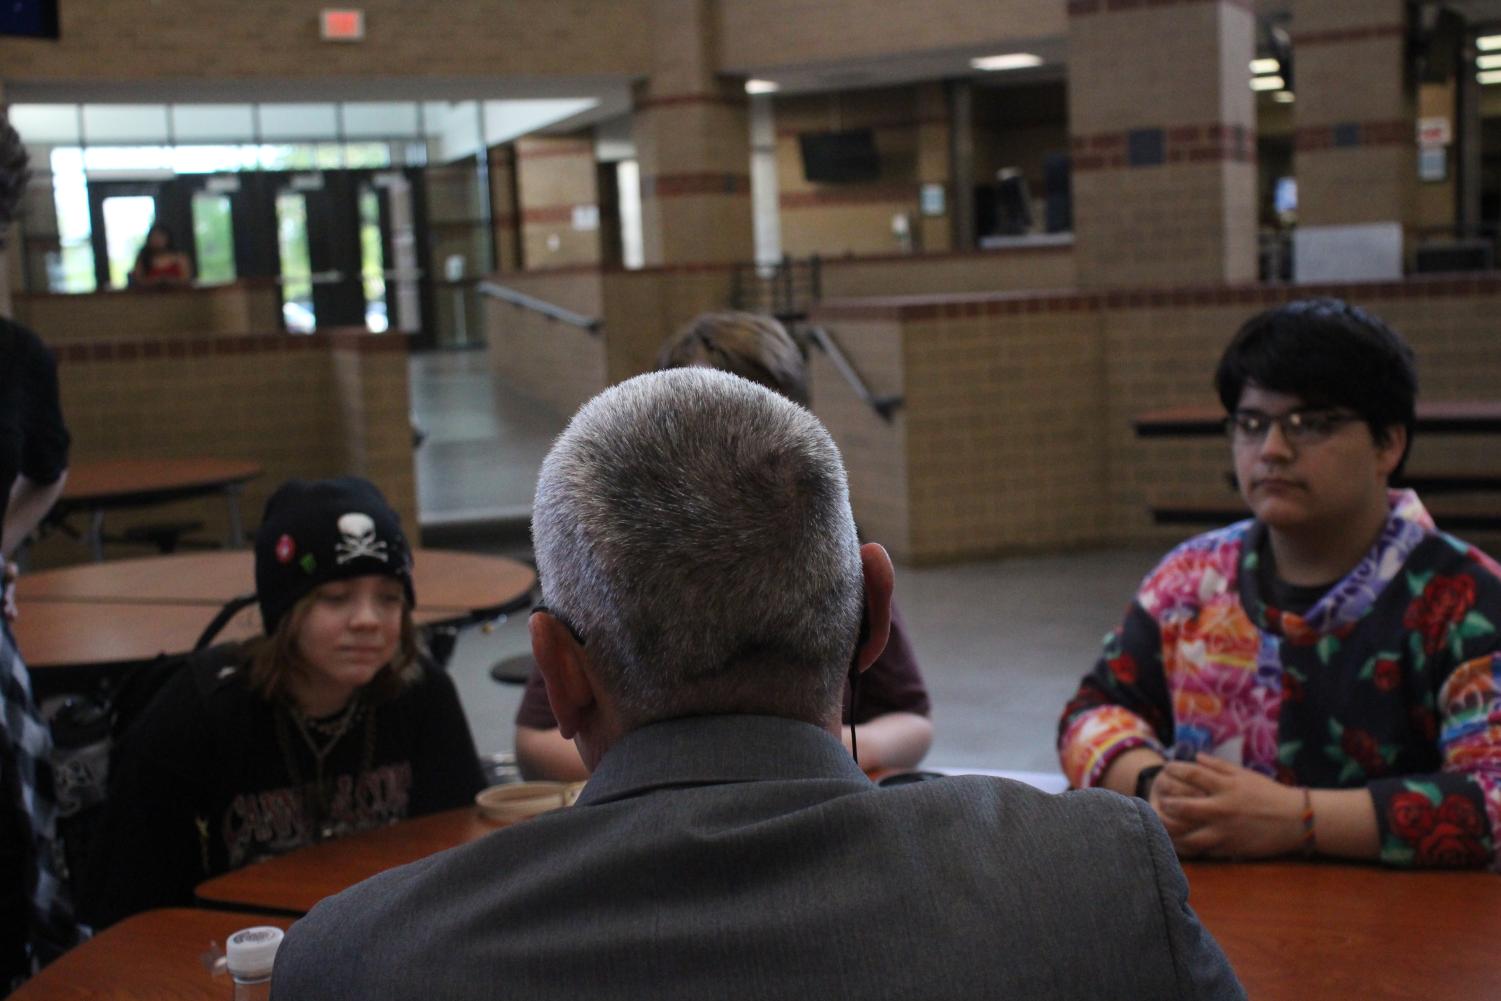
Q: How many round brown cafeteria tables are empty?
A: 2